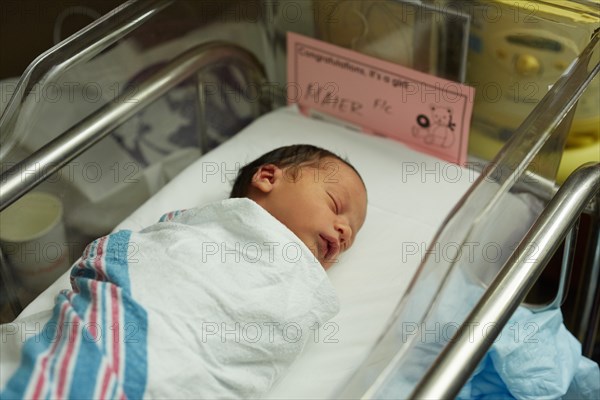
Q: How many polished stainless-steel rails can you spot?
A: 2